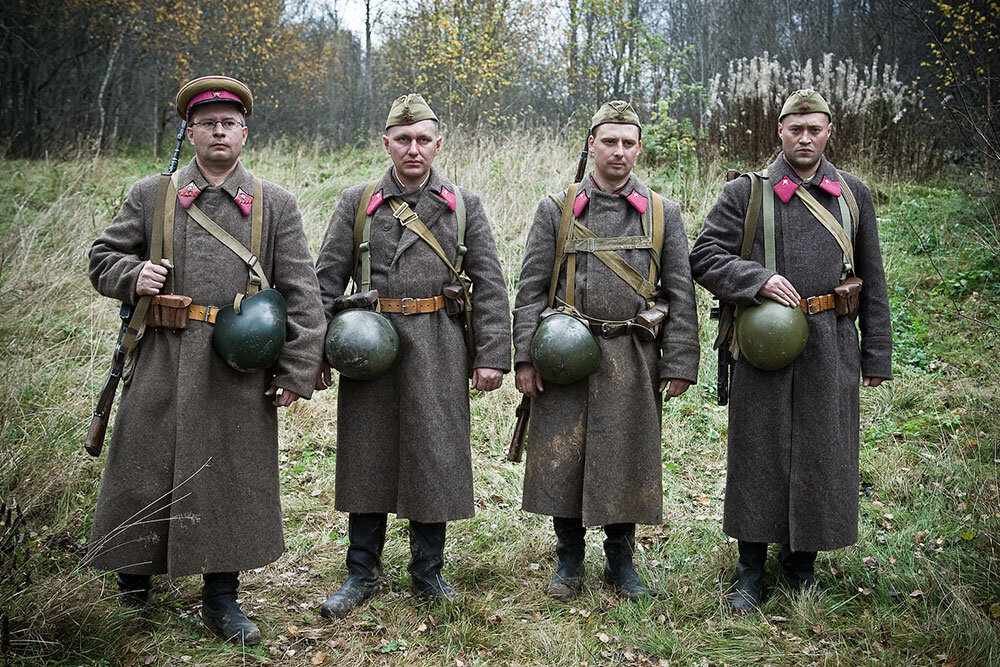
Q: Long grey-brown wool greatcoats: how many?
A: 4